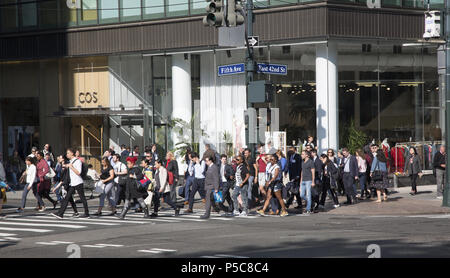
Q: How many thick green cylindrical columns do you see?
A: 0